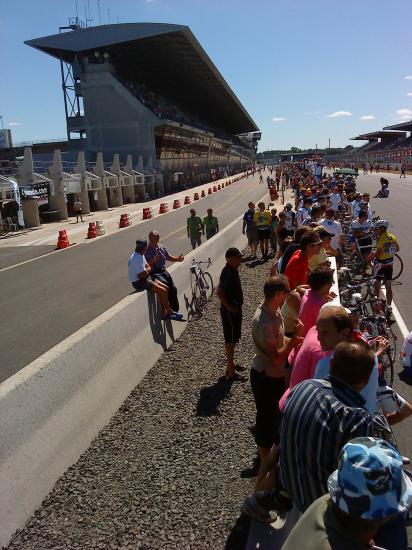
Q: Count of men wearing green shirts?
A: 2